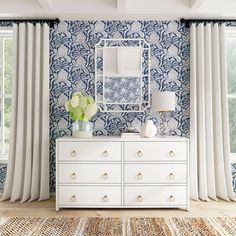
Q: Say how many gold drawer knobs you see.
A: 12